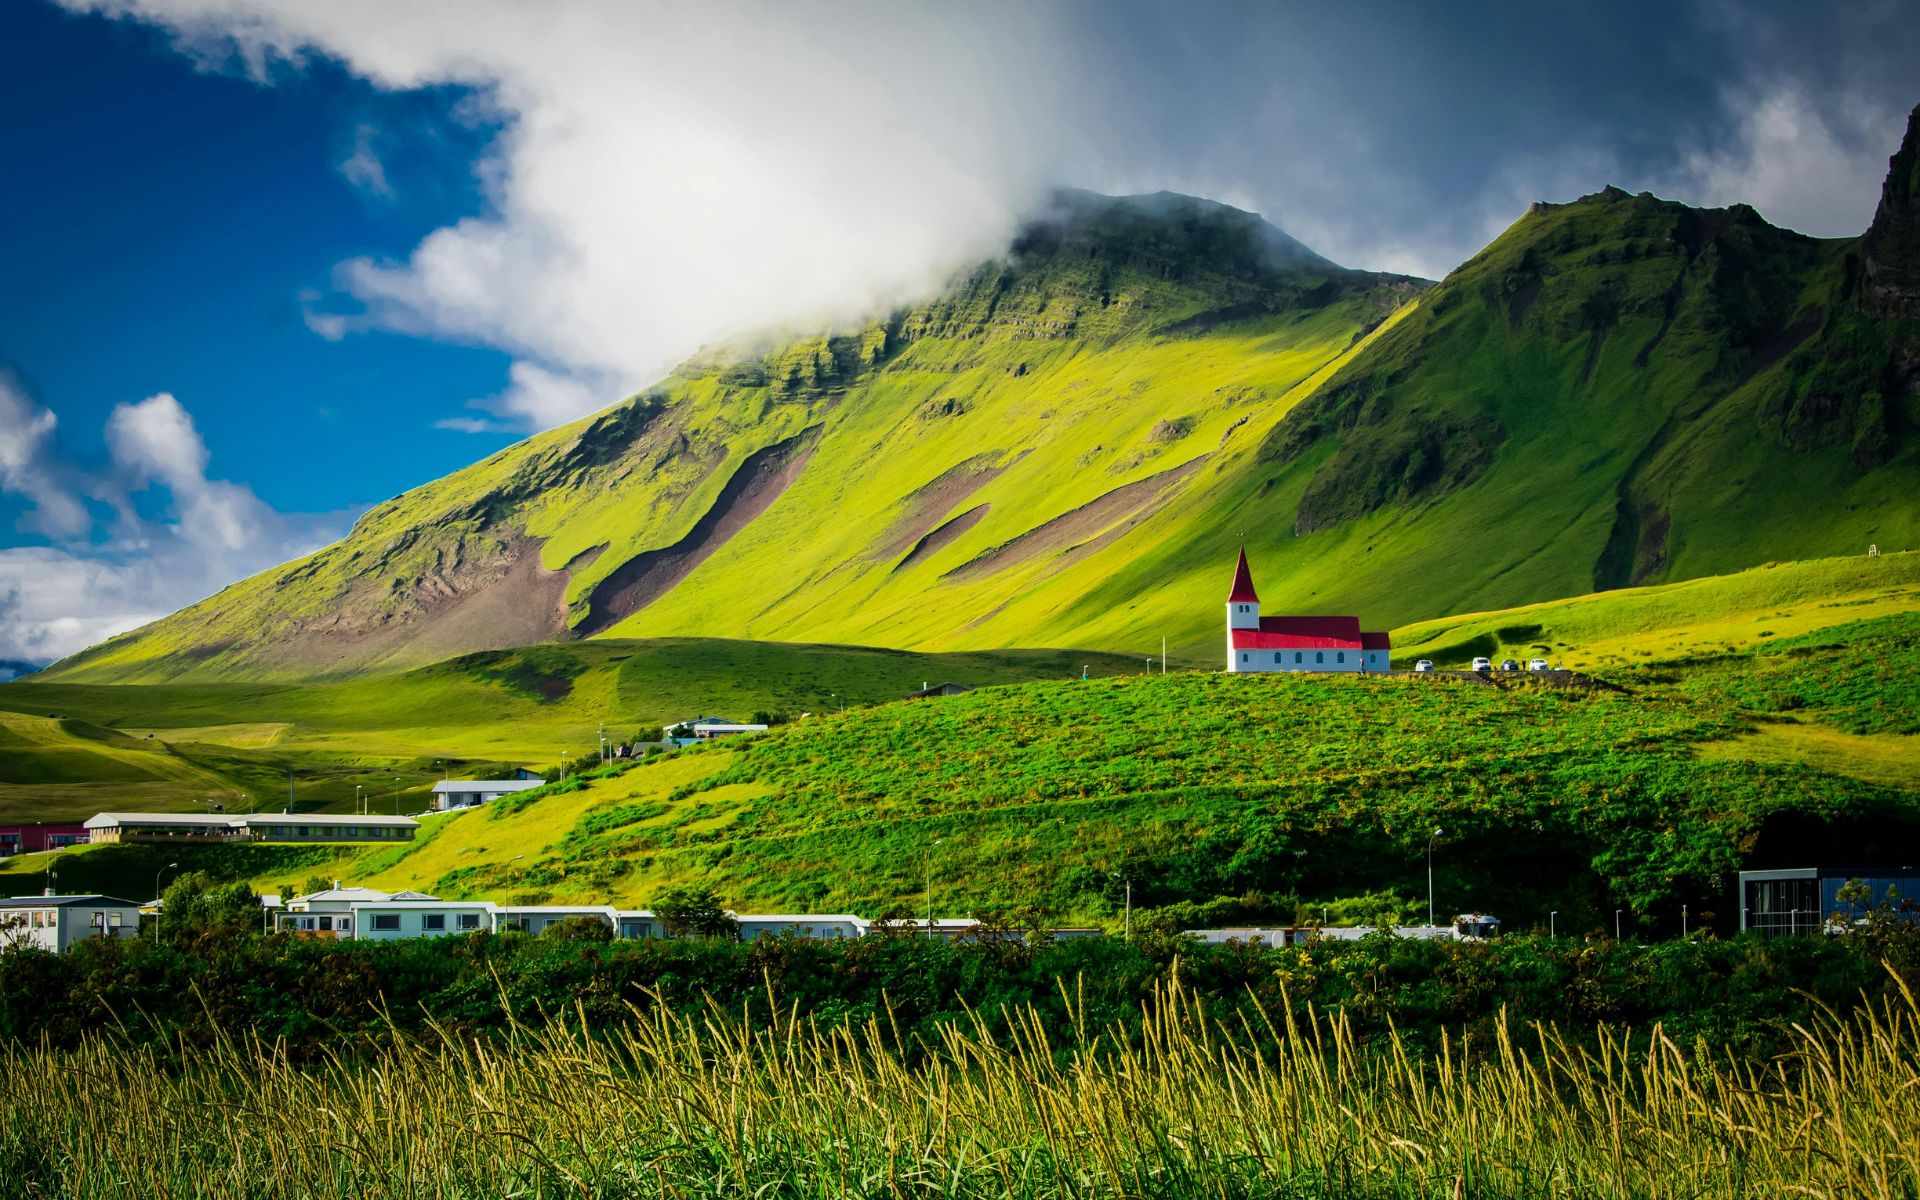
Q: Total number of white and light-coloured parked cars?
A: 3